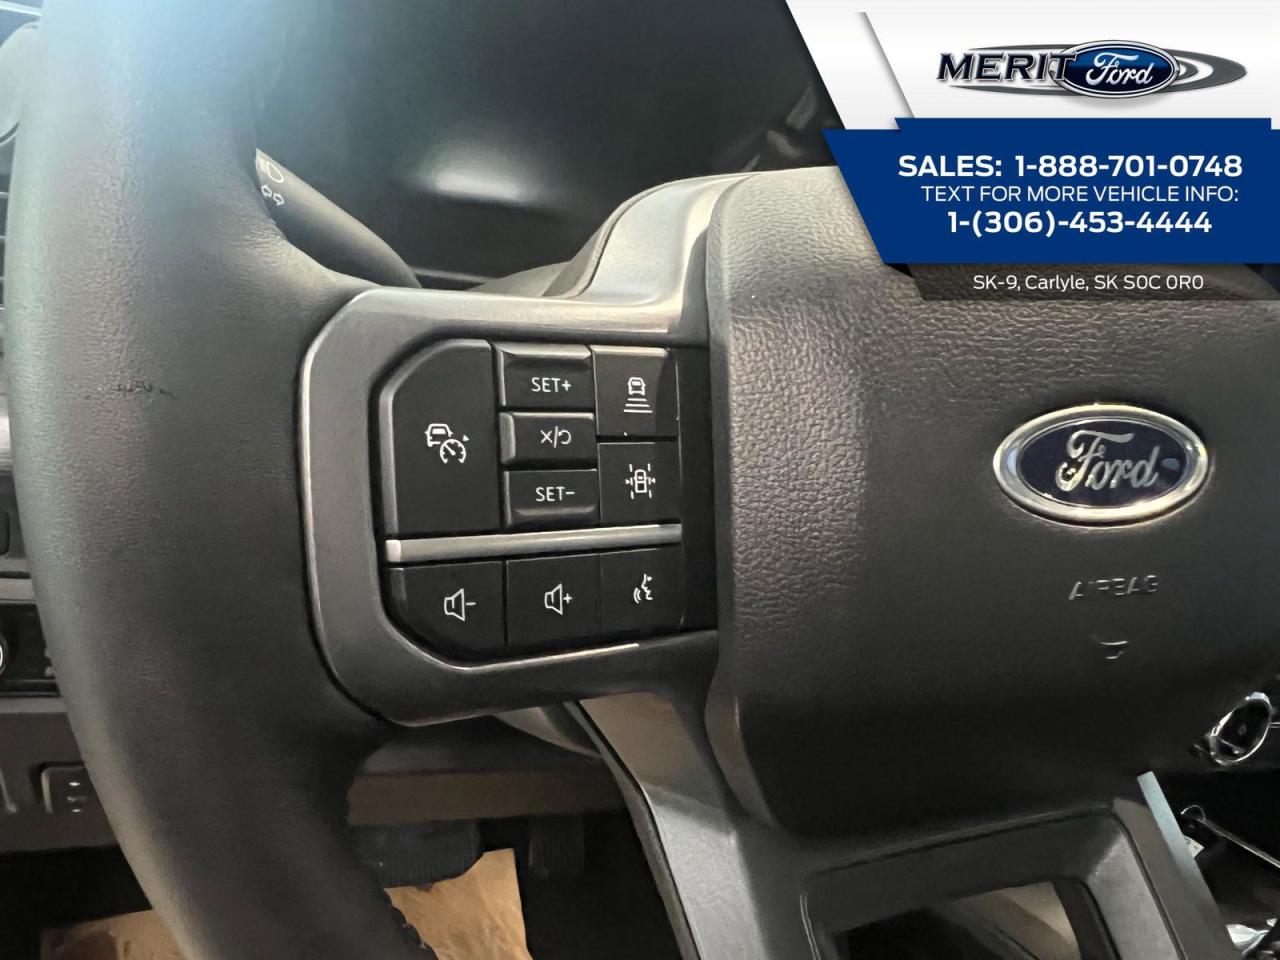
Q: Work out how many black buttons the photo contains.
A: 9